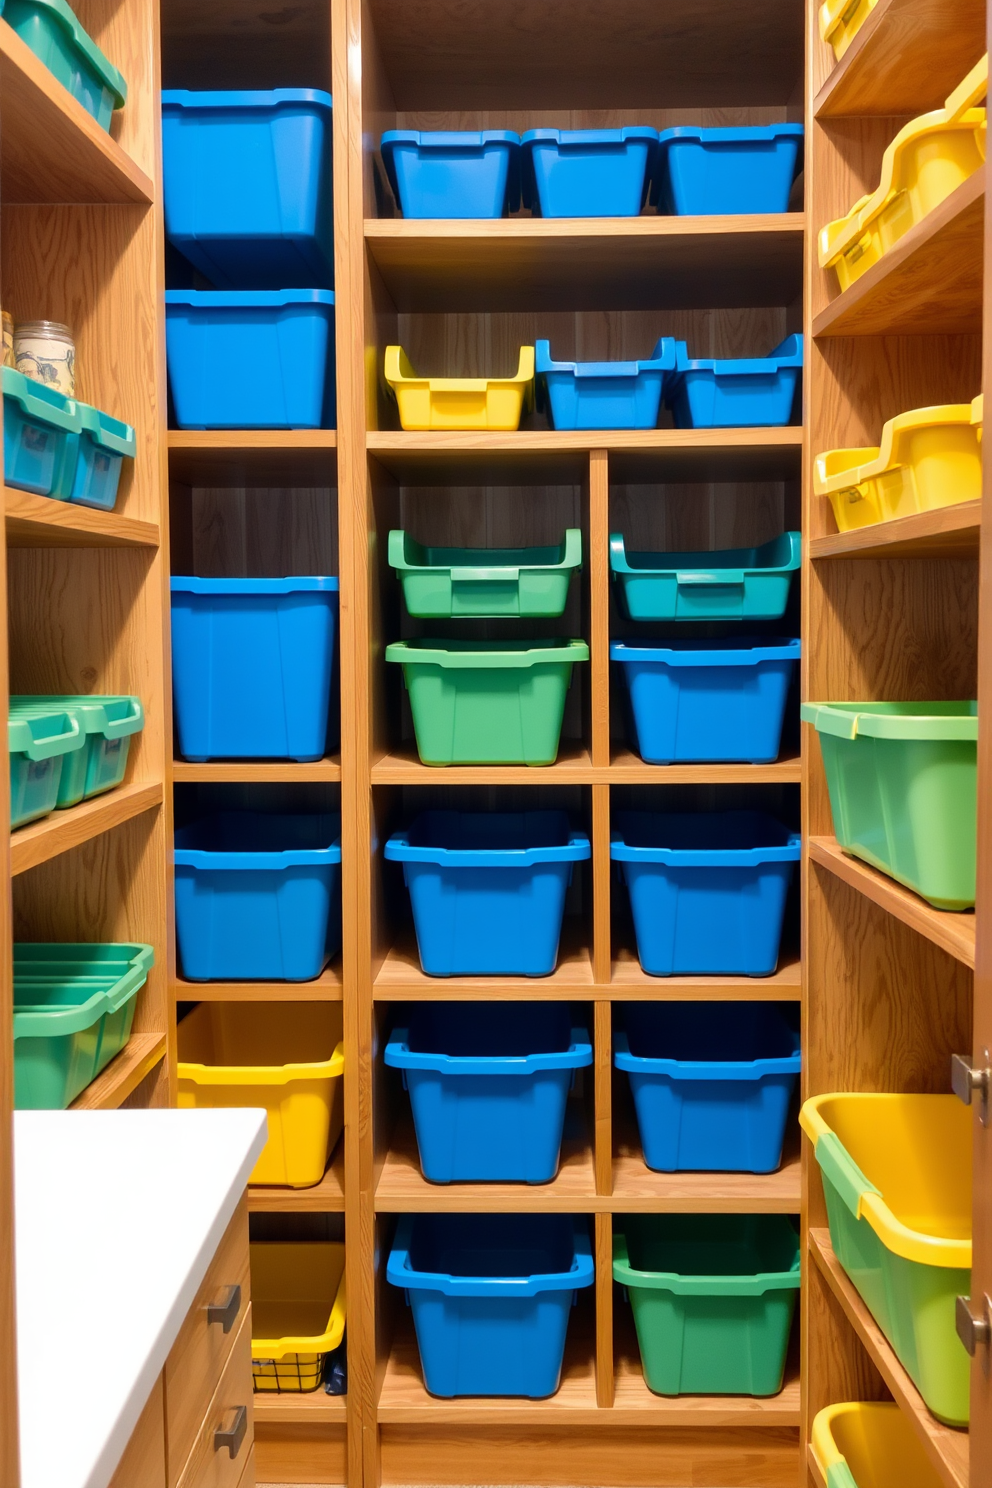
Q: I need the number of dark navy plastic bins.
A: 0